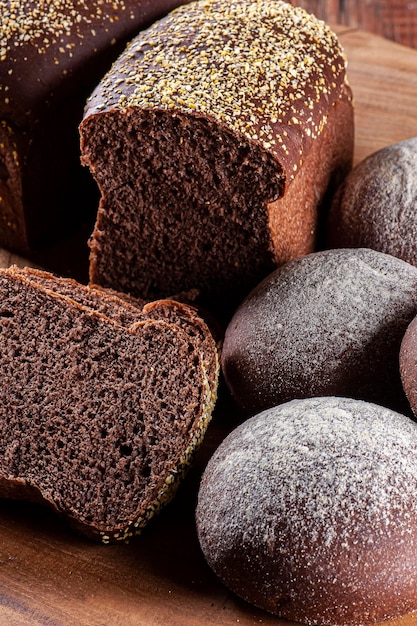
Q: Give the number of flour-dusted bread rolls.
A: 4